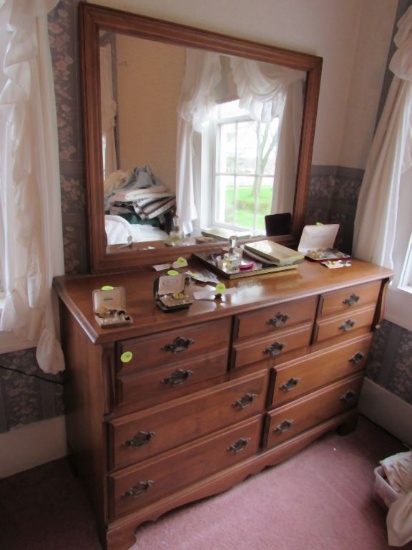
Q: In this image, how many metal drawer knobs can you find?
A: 14